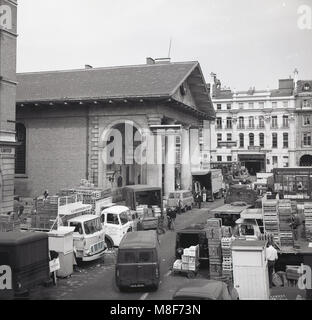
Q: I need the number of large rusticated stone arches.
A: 1